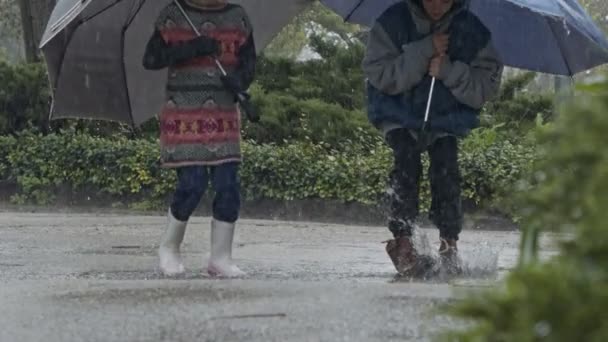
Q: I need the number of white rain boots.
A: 2